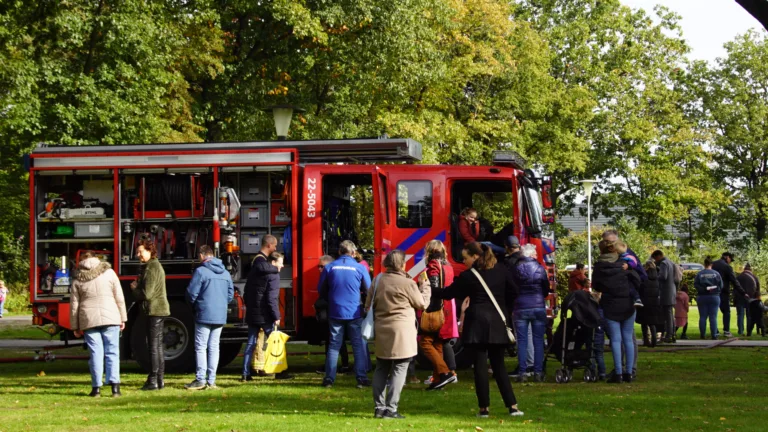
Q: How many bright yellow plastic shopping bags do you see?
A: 1